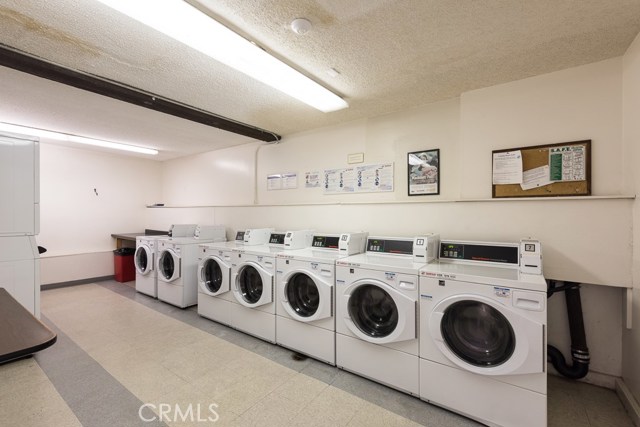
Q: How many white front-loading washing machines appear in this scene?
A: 7